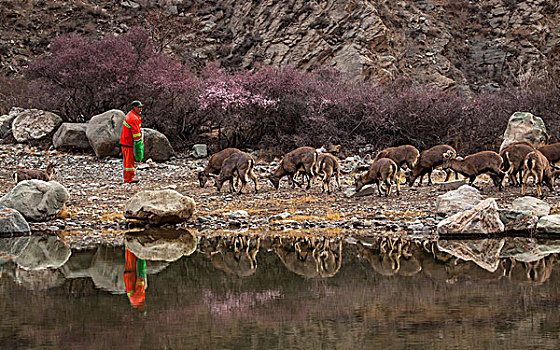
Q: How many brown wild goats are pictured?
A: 12